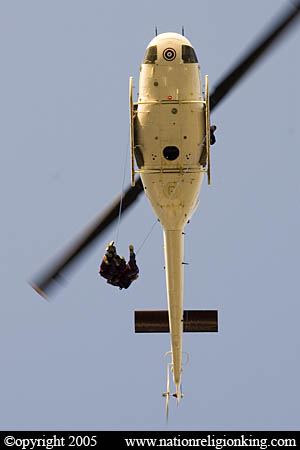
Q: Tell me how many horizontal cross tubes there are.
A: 2